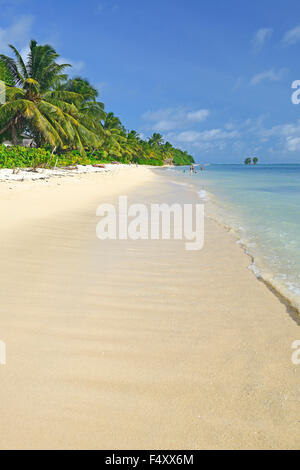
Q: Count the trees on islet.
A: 2